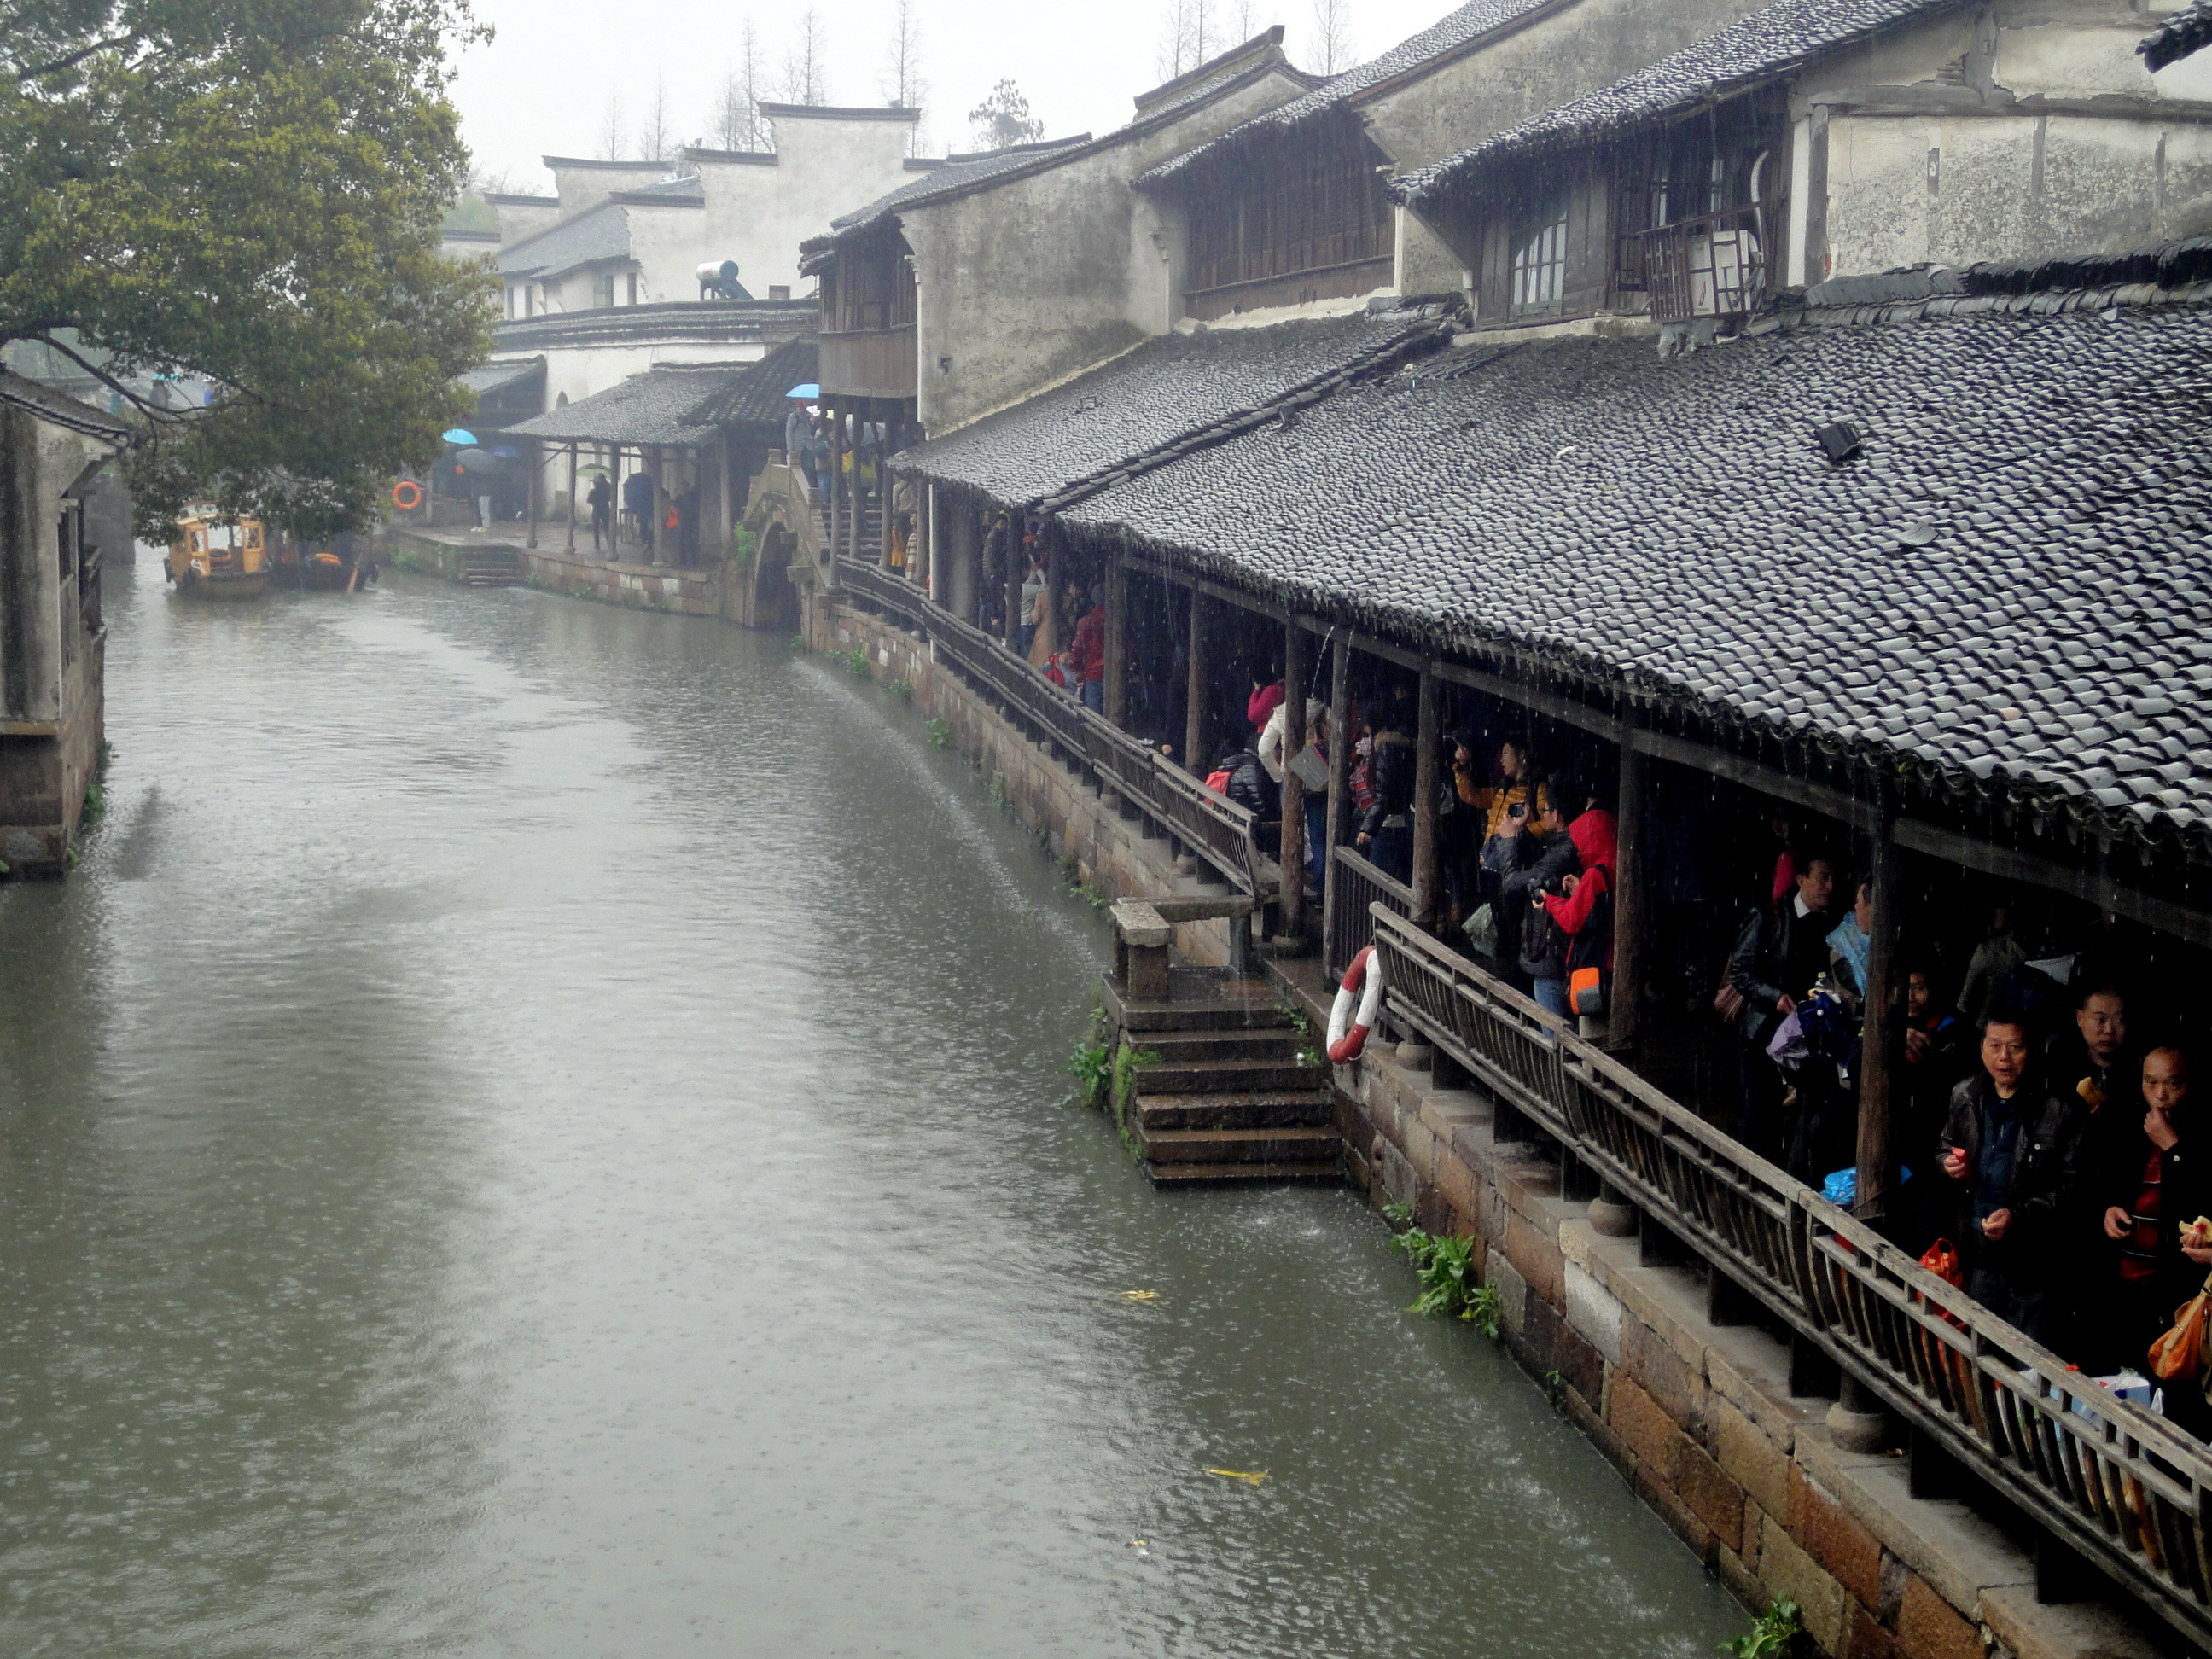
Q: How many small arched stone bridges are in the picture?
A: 1